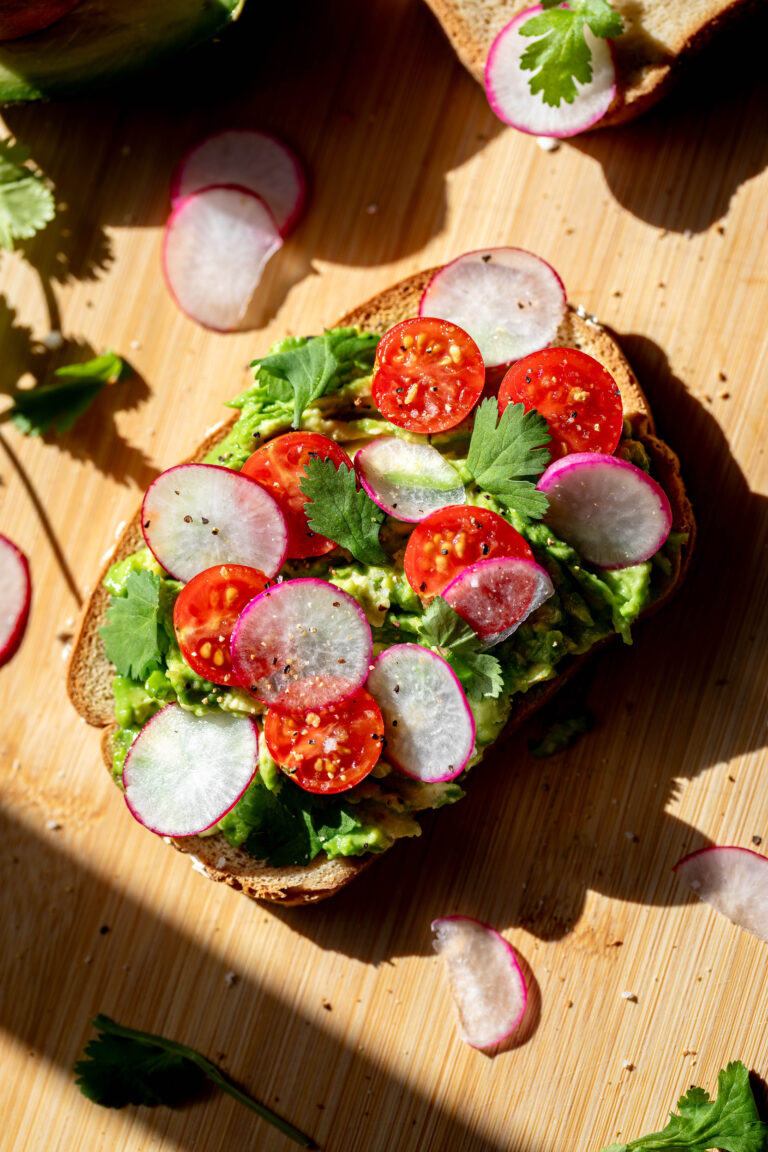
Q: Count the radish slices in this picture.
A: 14